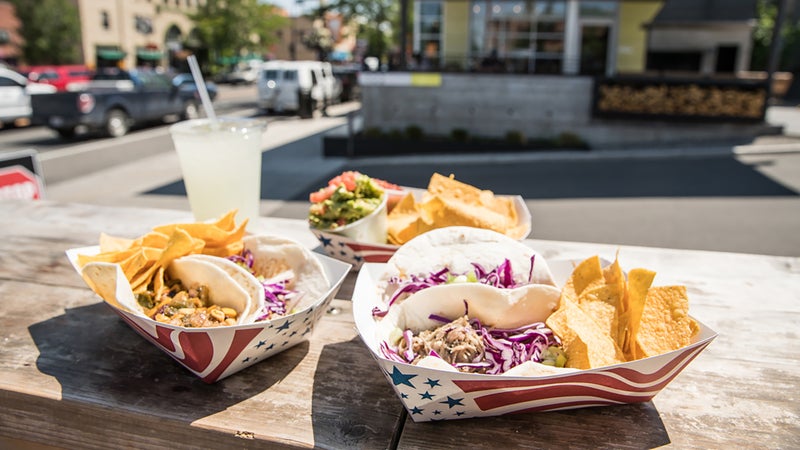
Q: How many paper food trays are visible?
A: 3